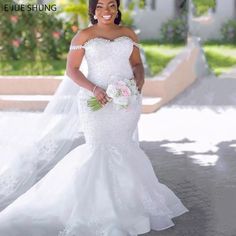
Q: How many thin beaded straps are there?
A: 2